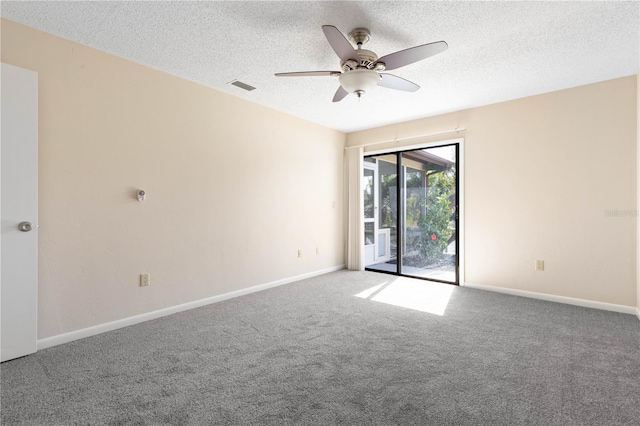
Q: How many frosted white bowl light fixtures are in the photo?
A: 1